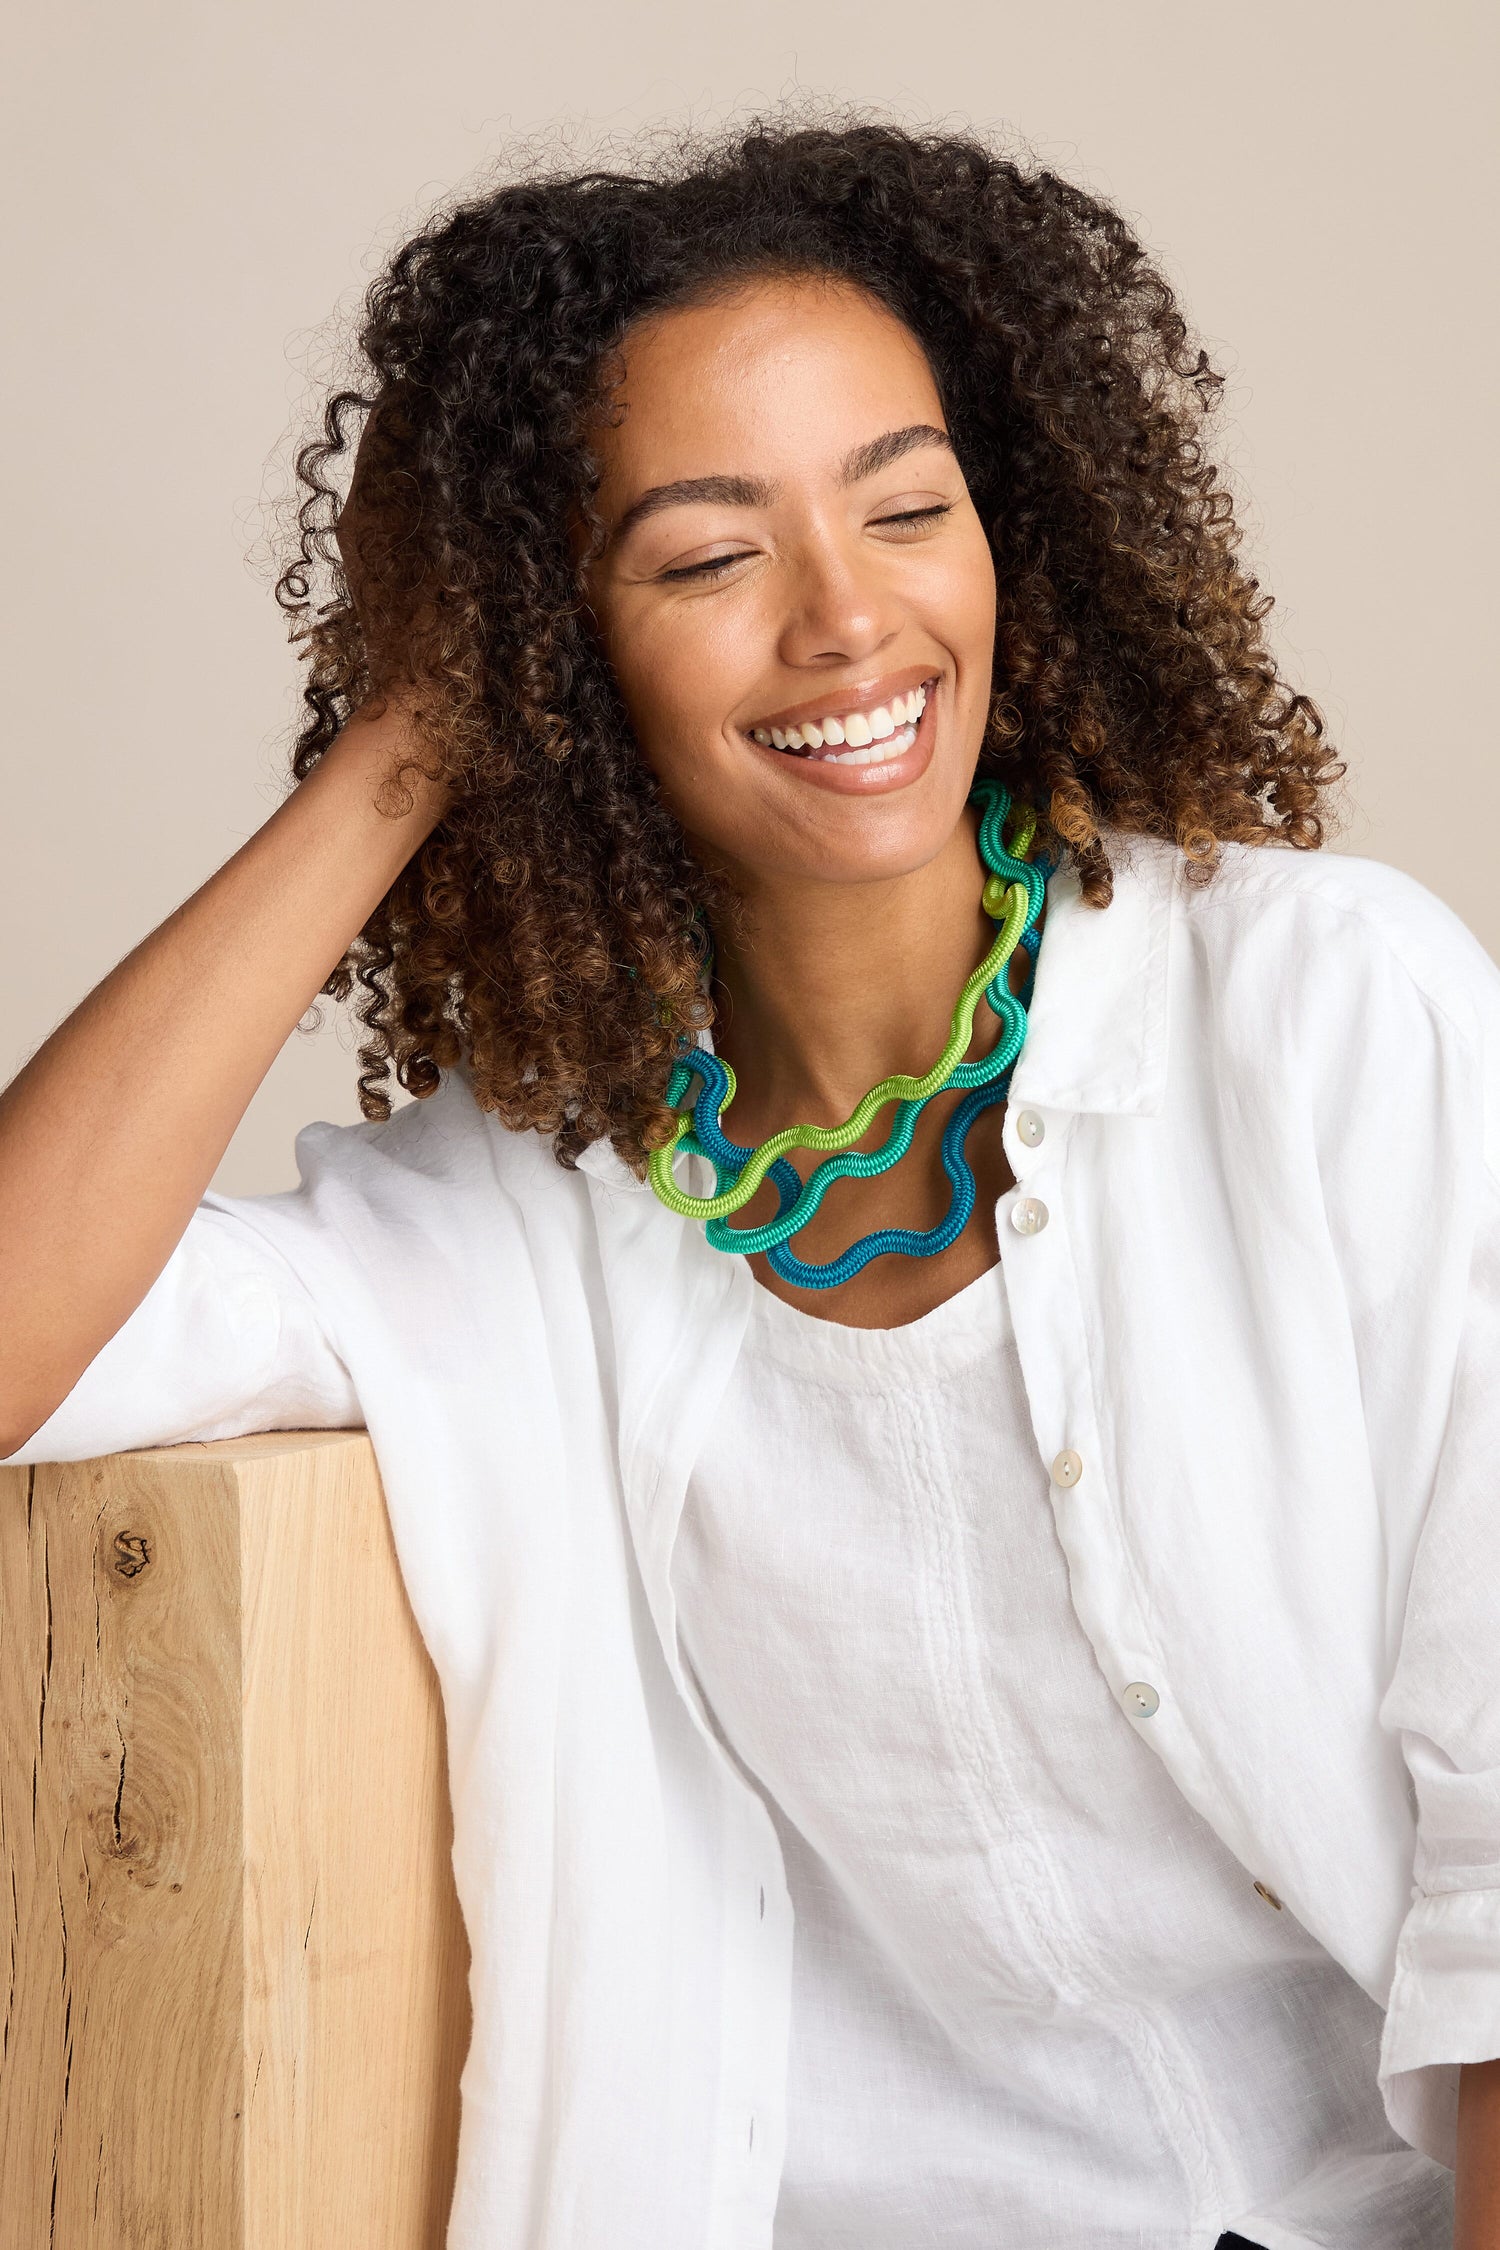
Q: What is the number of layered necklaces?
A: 3